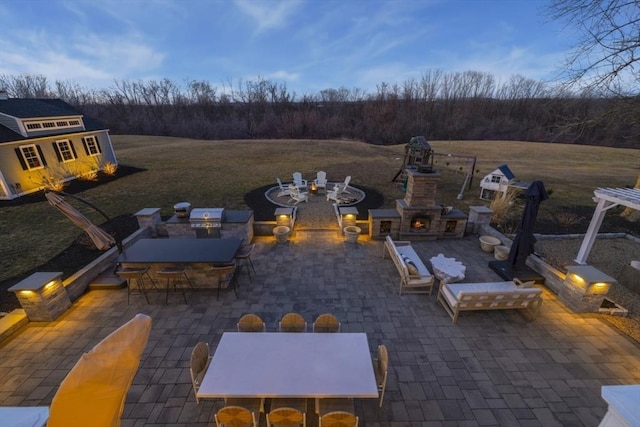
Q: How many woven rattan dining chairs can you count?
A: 8